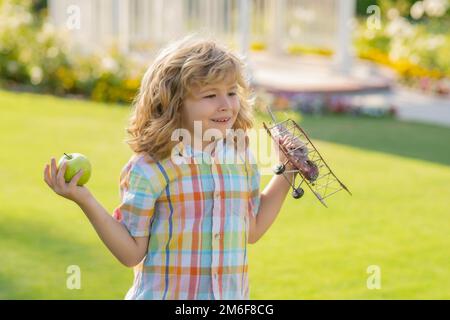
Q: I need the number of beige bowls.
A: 0